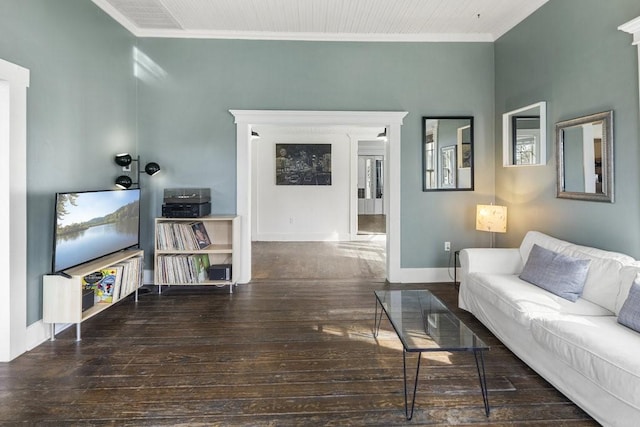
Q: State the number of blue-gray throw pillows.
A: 2